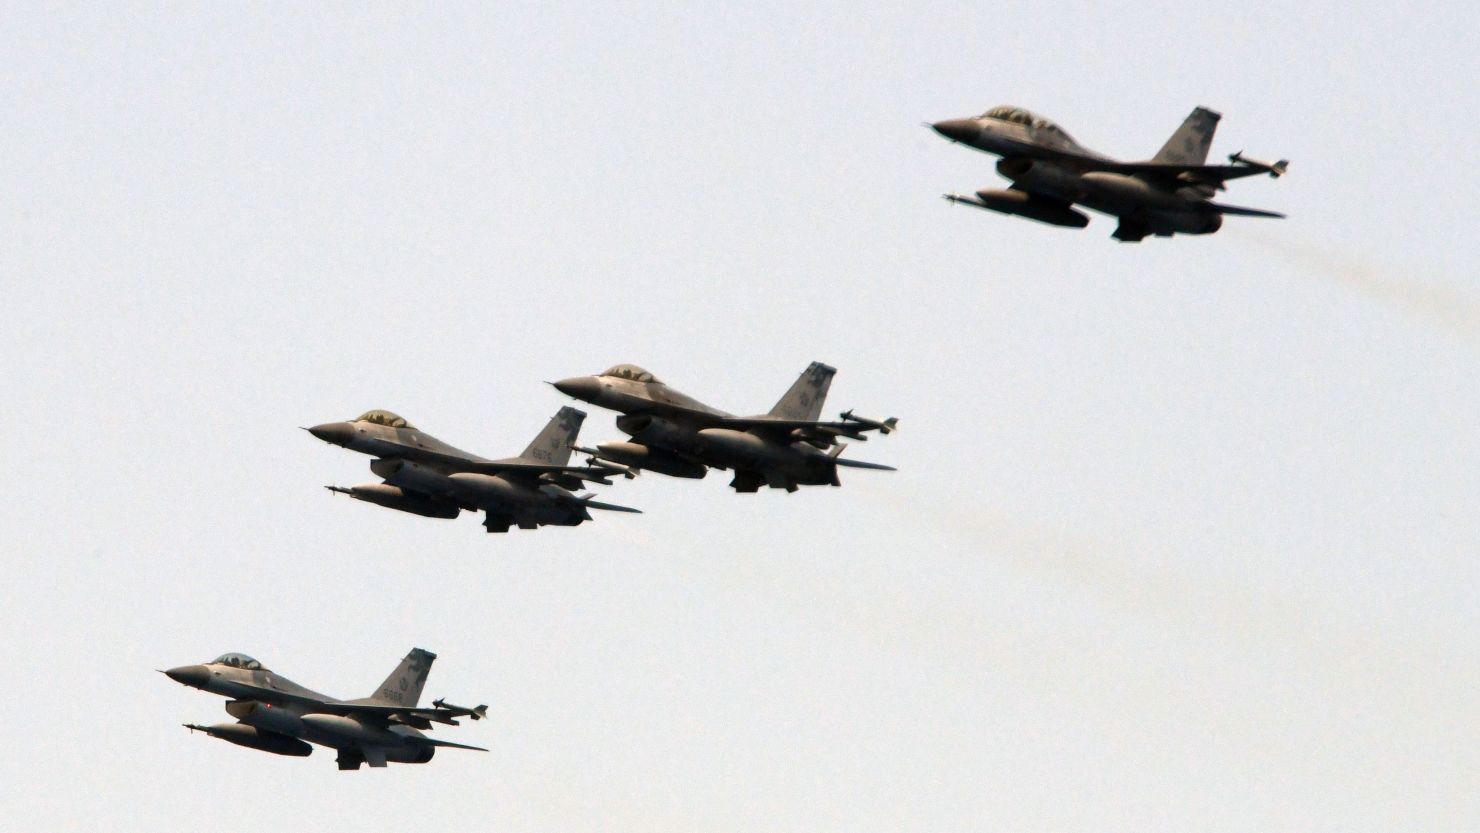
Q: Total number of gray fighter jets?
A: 4